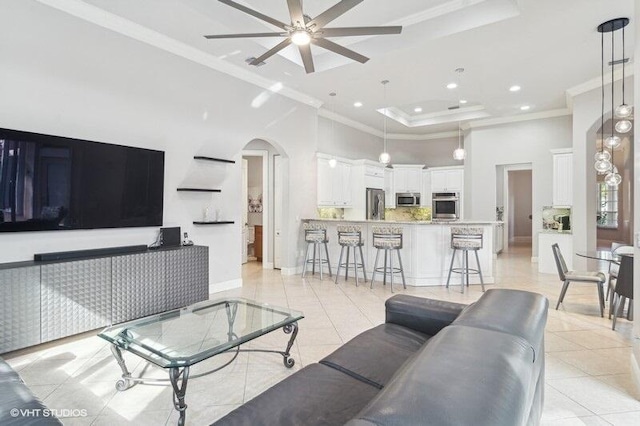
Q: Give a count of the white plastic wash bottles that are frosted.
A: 0